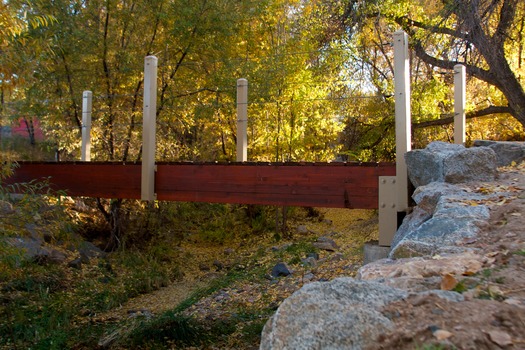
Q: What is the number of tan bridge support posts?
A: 5